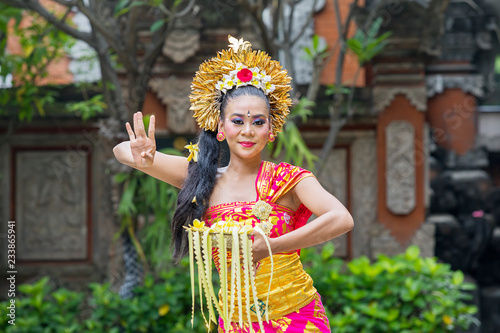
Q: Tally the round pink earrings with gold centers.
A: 2